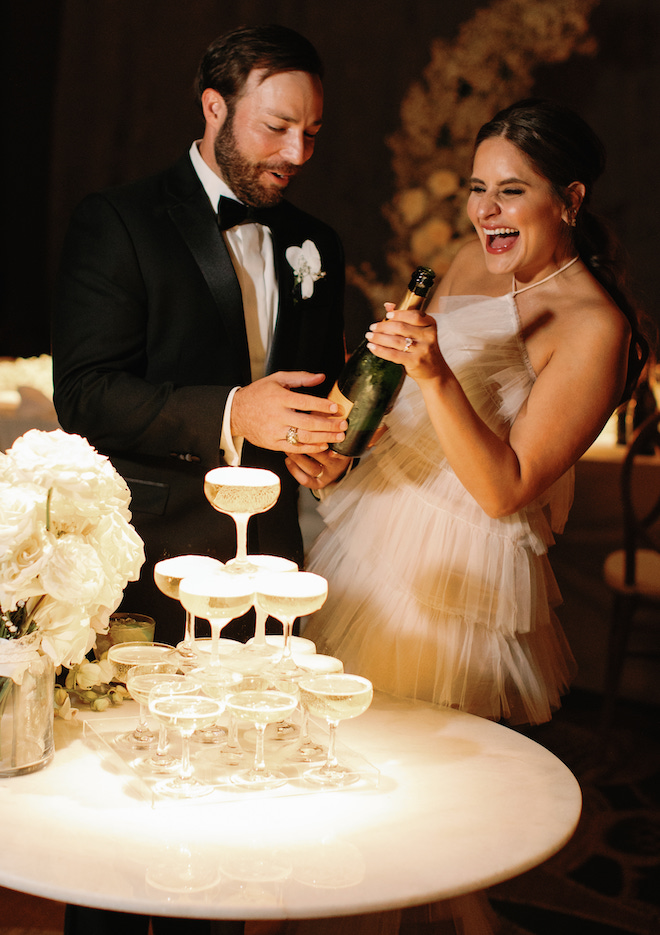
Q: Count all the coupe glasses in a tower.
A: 14